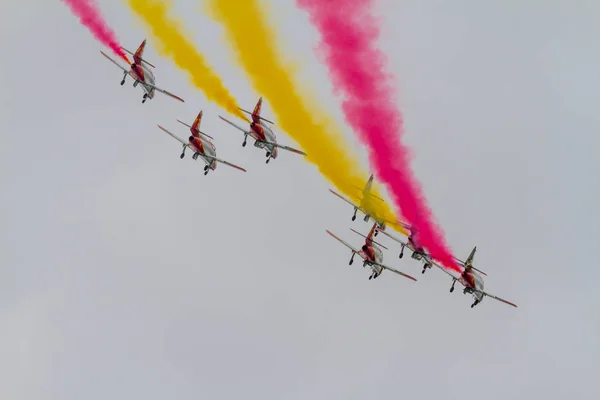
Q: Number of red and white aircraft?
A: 7